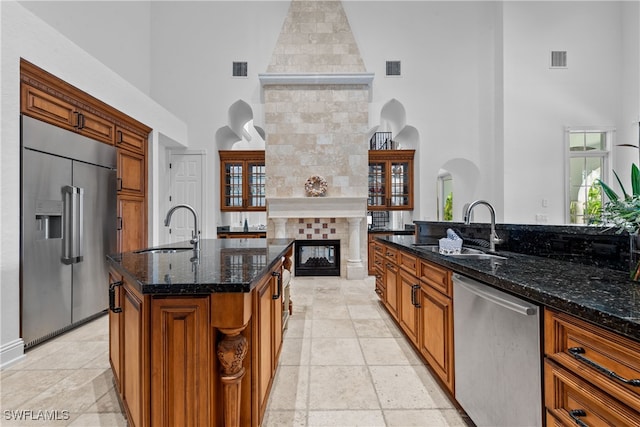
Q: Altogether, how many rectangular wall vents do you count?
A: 3